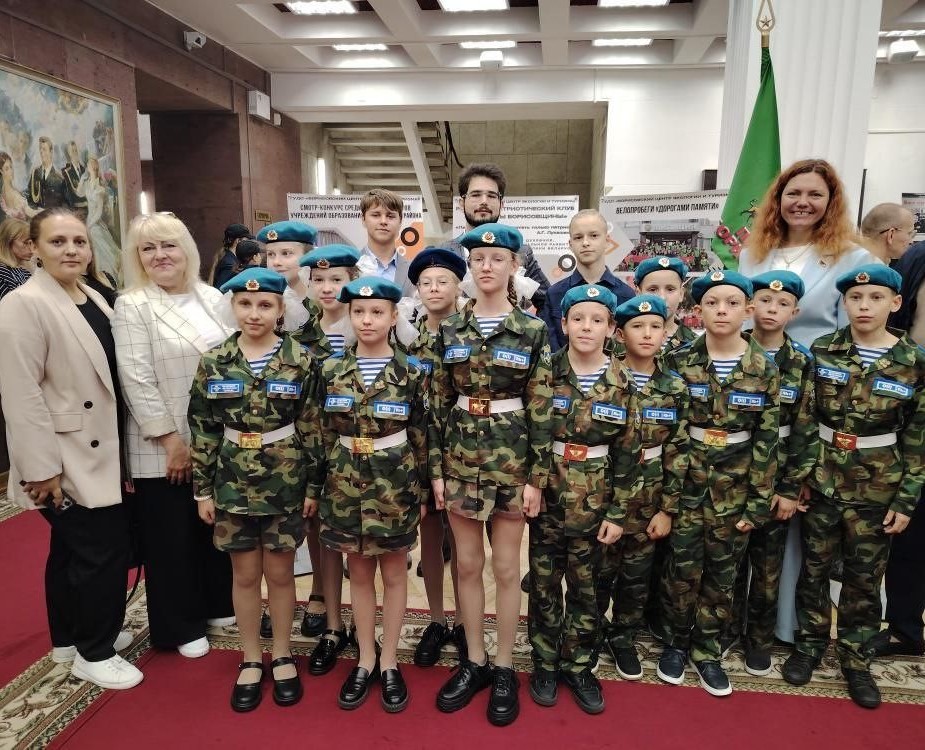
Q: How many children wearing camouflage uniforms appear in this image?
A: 12